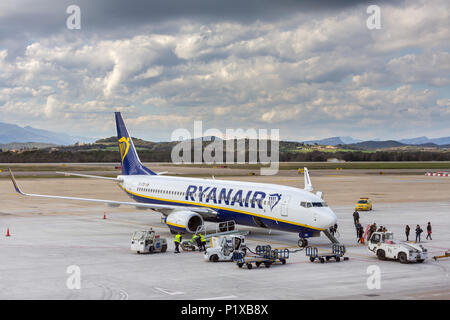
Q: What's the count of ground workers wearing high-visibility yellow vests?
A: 3